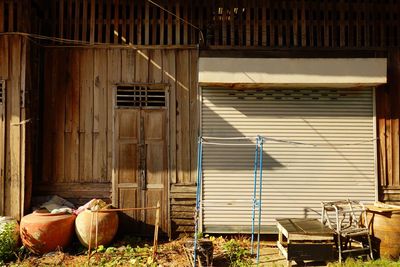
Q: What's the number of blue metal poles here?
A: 3